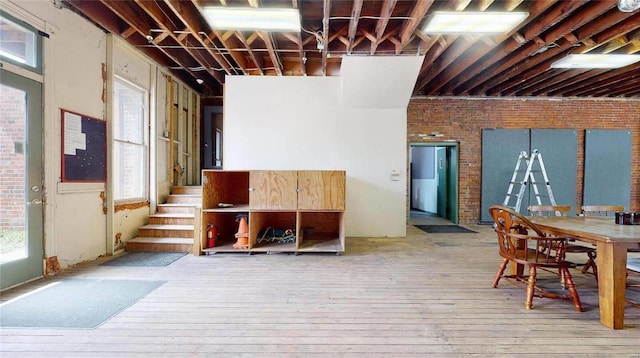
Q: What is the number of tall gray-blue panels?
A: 3